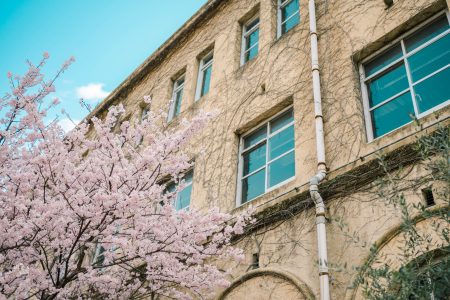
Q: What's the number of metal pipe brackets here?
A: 6